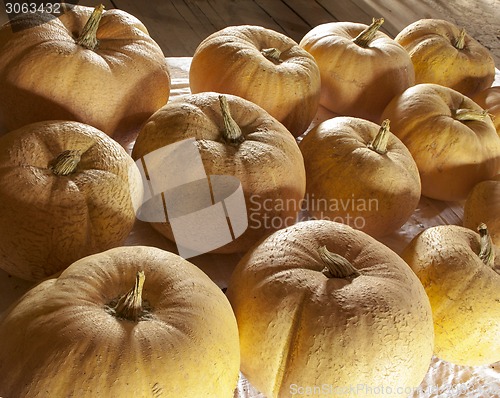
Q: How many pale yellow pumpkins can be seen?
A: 13